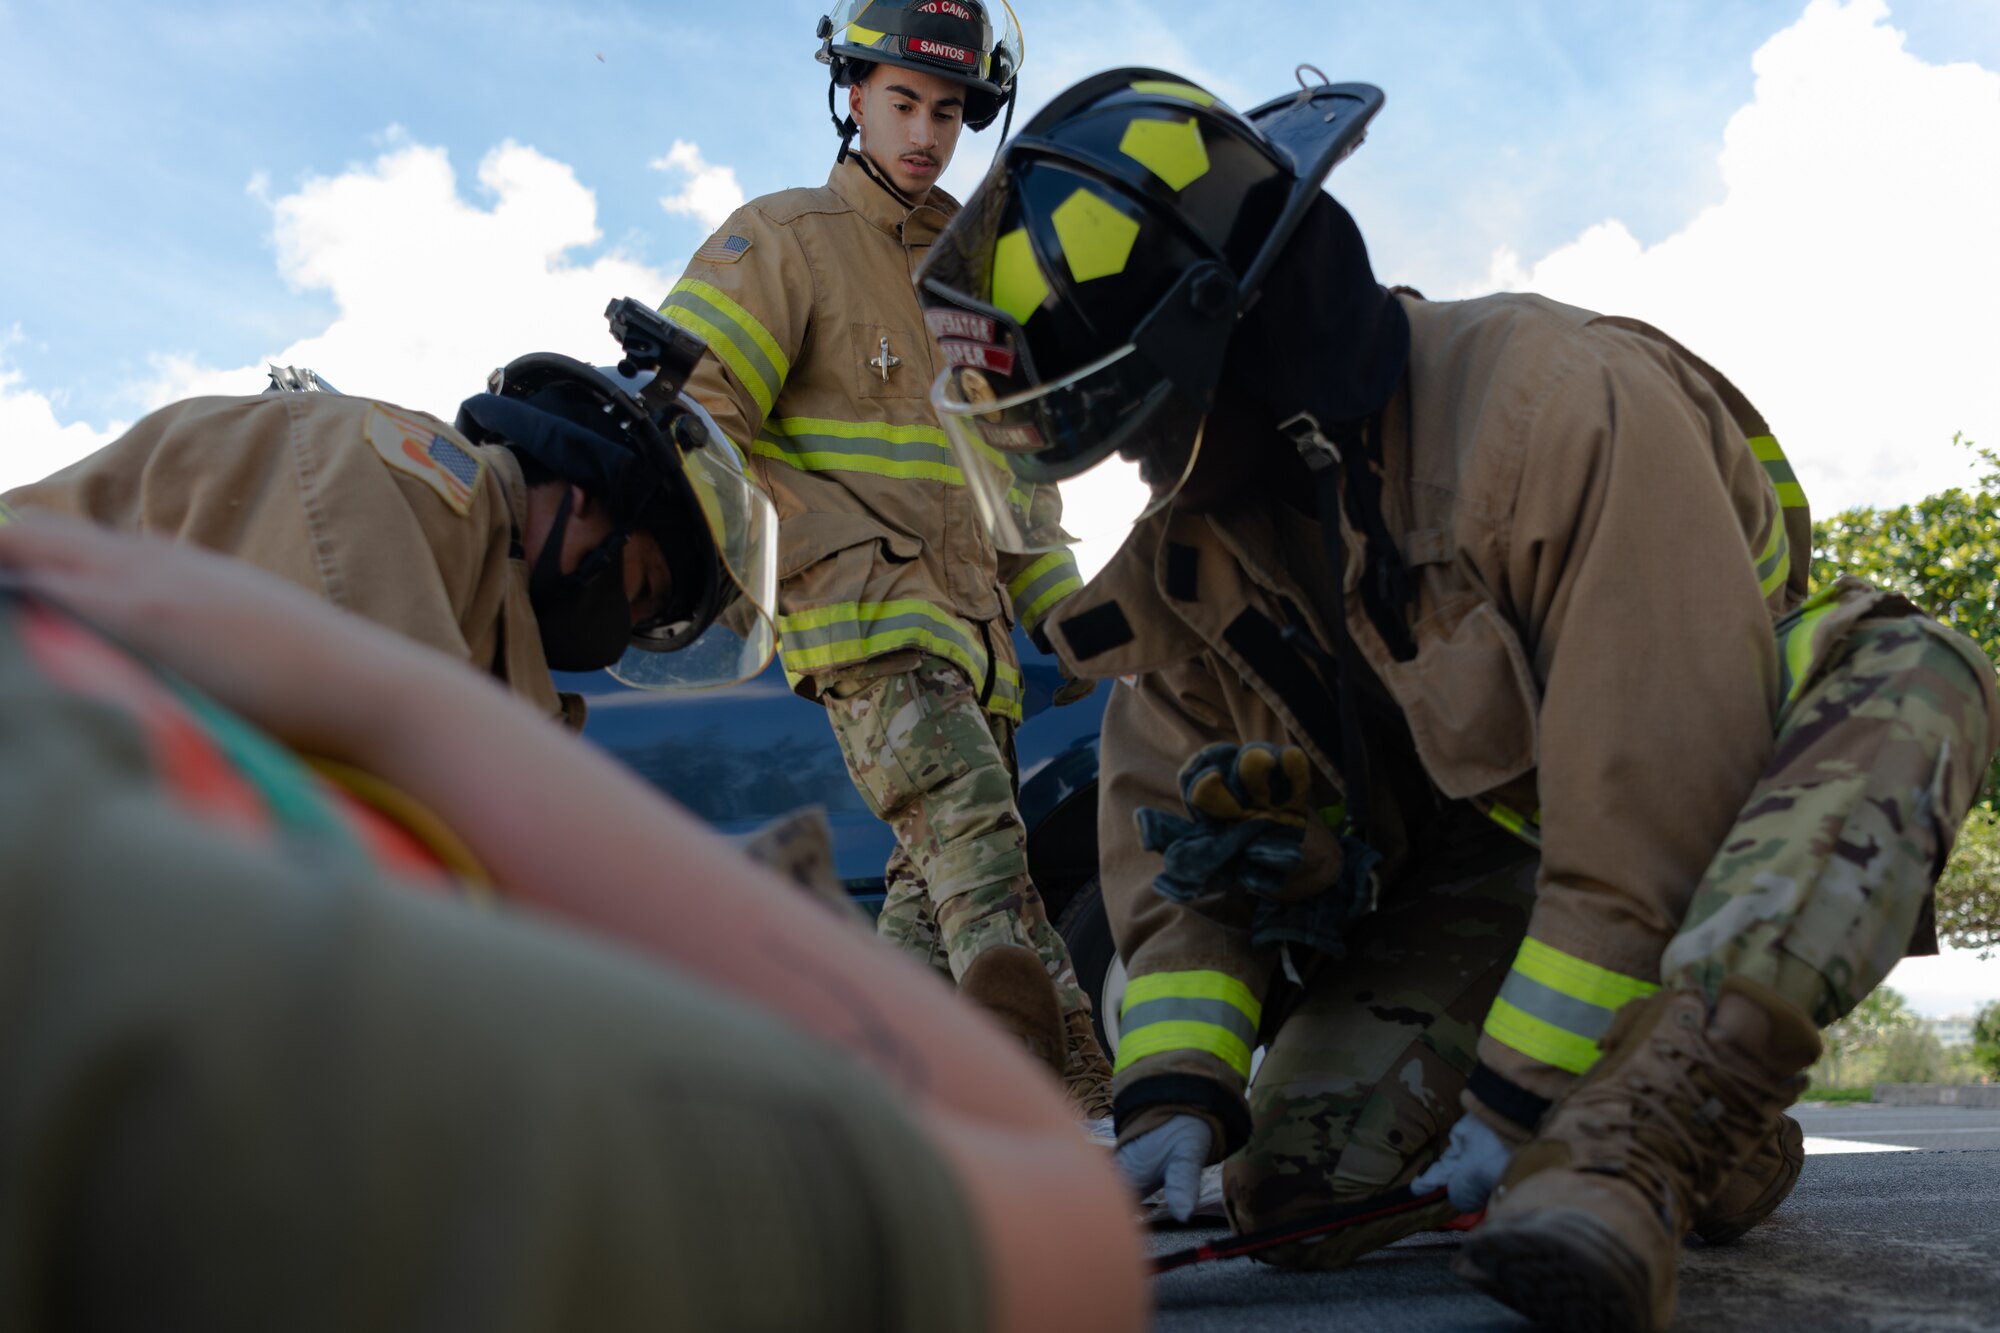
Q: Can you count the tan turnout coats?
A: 3